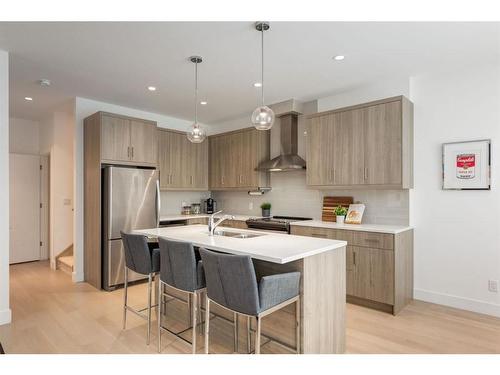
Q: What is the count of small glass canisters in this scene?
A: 2